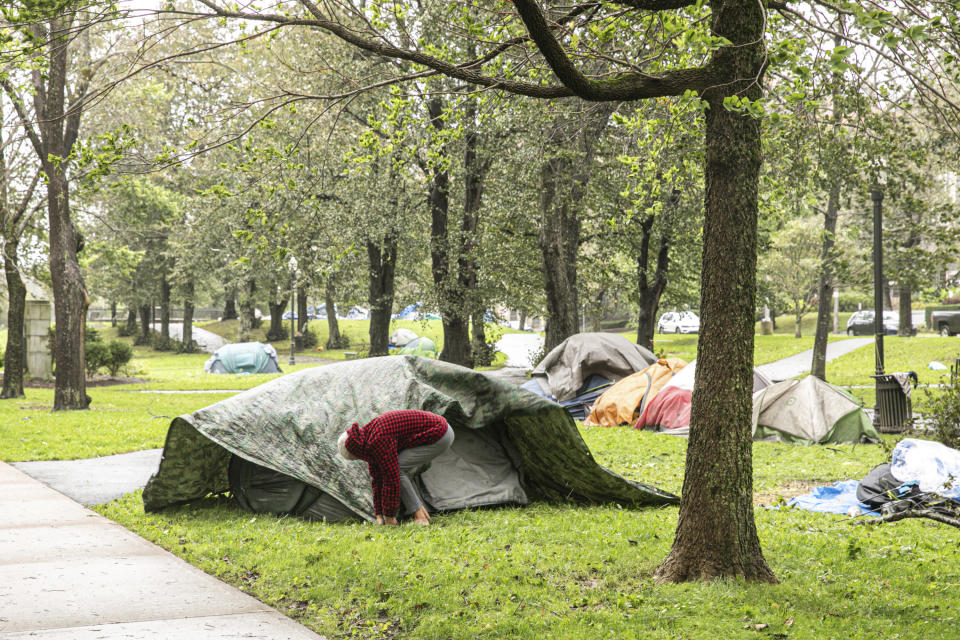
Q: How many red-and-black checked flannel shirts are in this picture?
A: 1